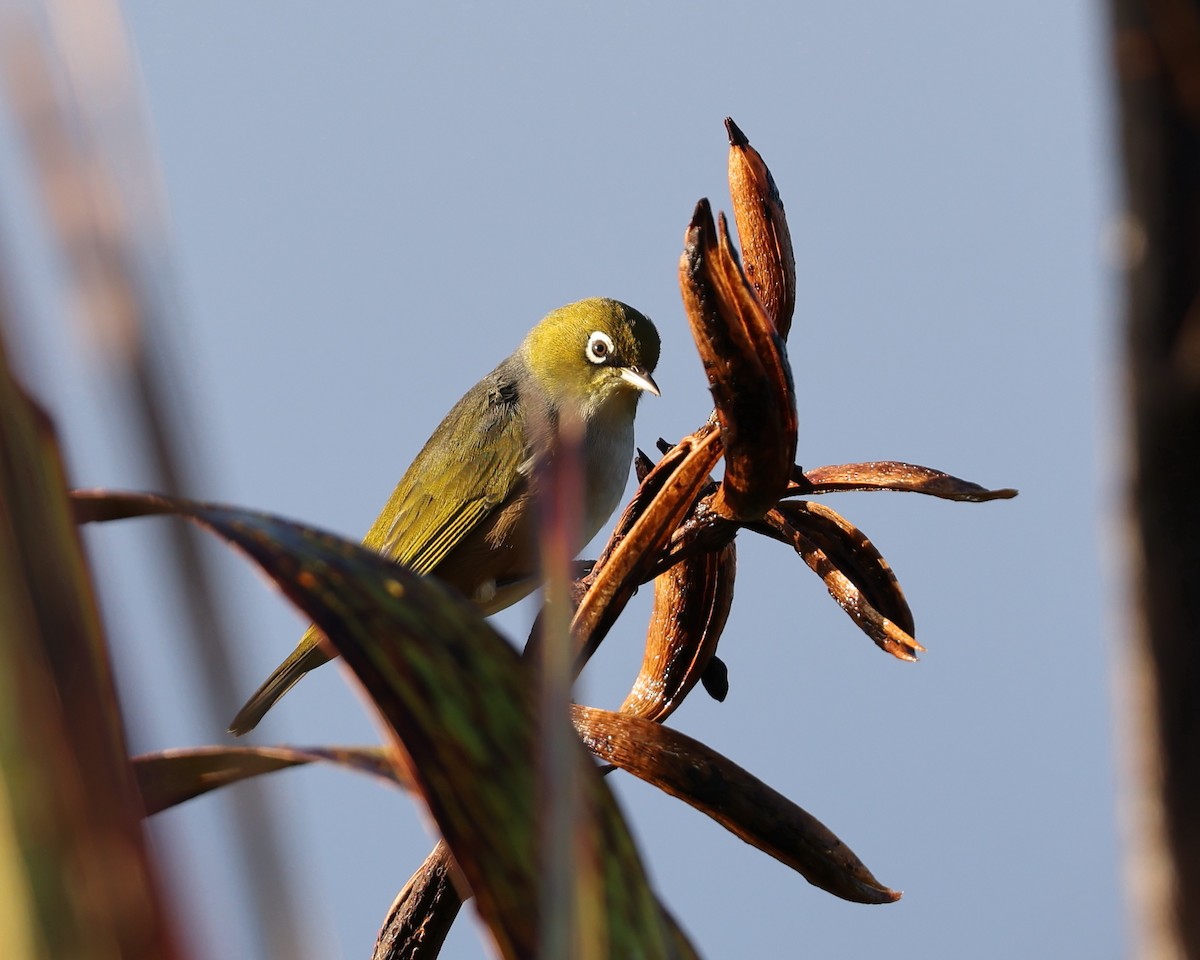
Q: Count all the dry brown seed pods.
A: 7